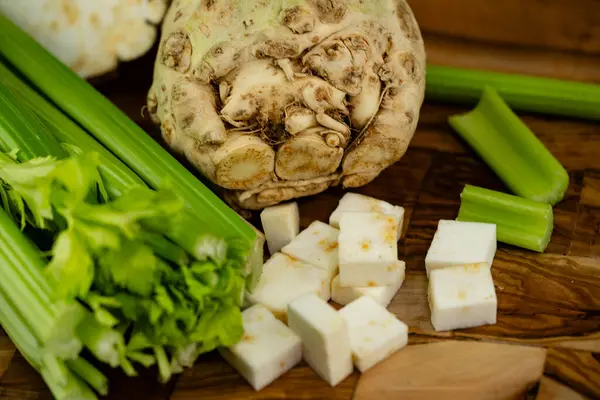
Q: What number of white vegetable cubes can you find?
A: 11